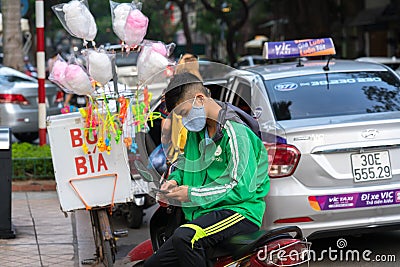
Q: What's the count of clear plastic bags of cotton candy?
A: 5